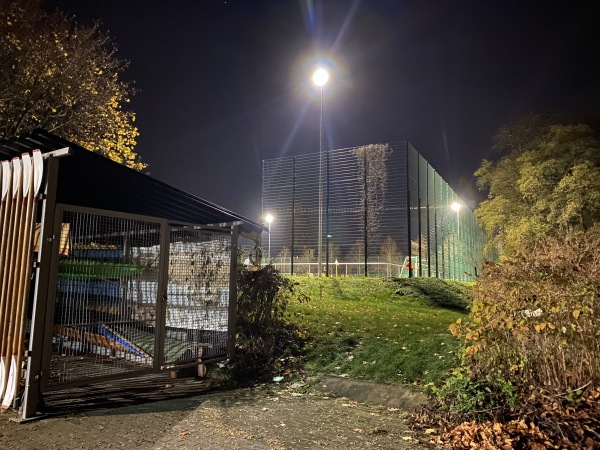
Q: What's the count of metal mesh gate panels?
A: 2